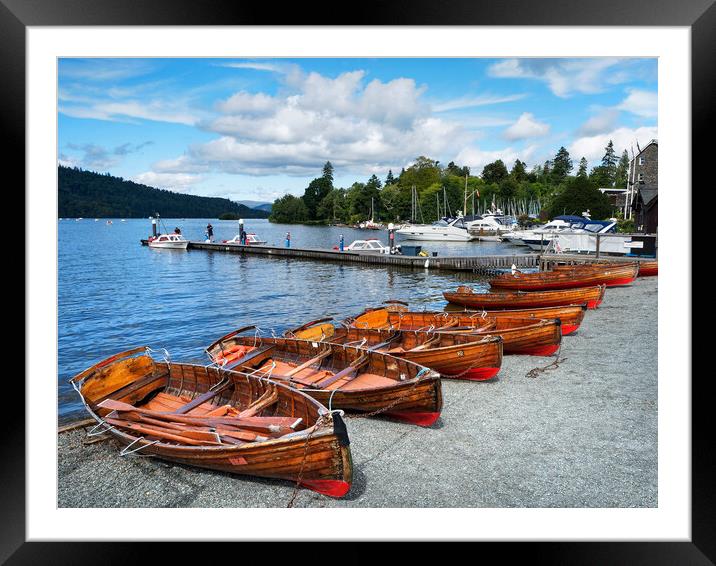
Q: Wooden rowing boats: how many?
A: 8